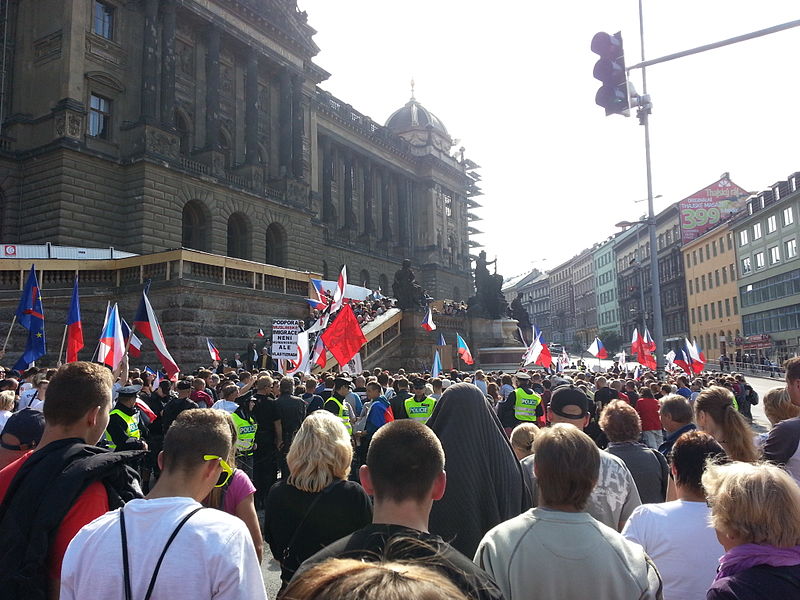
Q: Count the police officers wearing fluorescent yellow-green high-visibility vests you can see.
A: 5